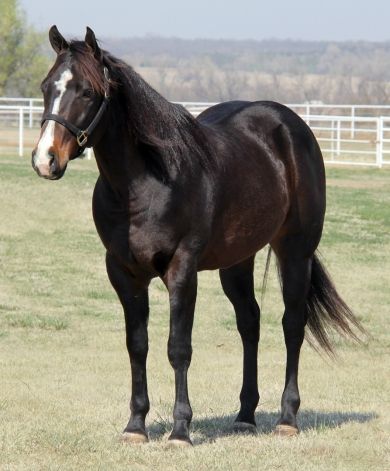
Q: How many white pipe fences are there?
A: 2